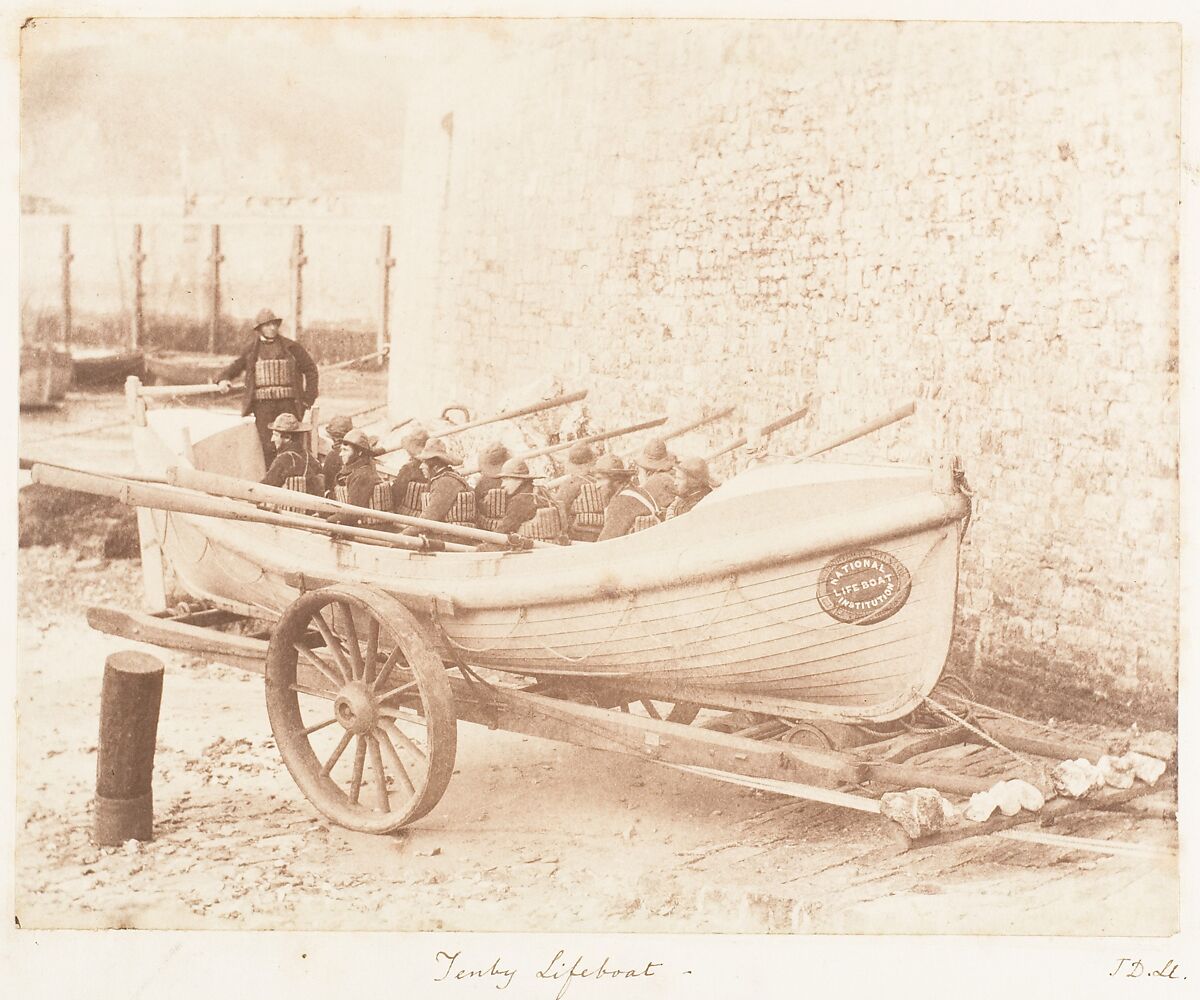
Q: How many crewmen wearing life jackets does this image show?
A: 12